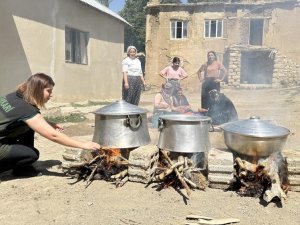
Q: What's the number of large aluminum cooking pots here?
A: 3